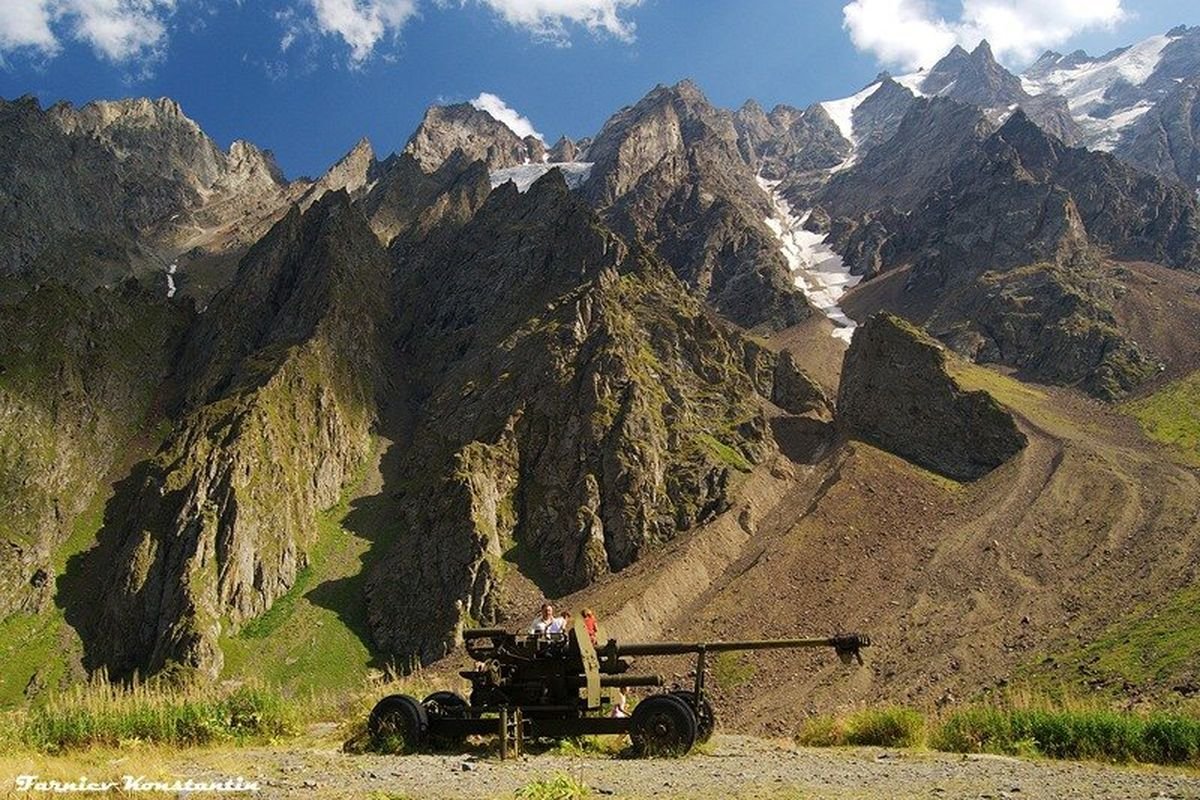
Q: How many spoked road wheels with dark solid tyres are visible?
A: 4